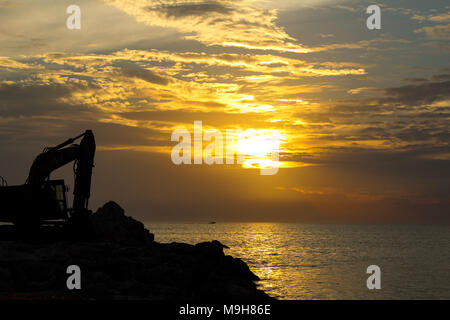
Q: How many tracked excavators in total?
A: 1